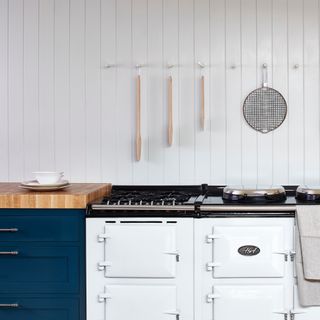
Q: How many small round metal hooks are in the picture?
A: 7